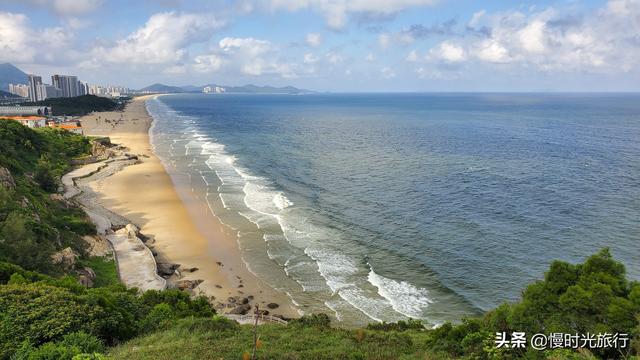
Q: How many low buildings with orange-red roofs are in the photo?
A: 2